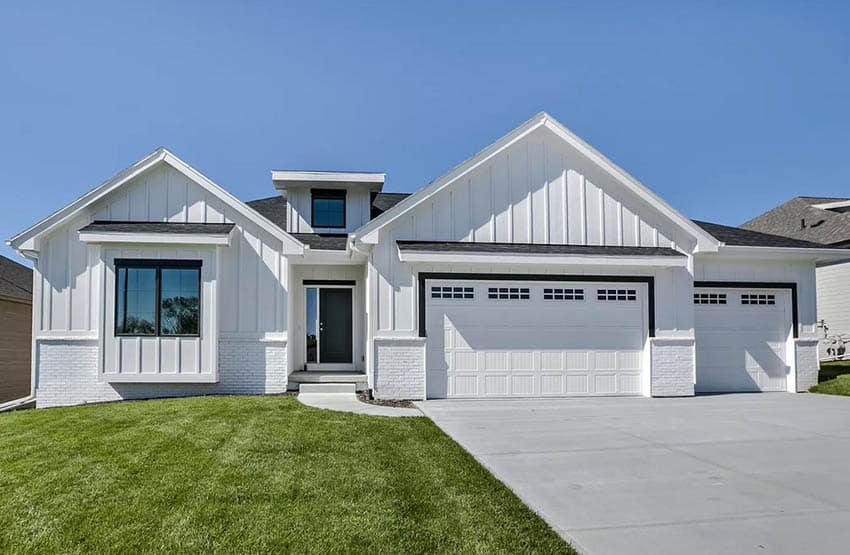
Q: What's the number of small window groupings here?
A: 6